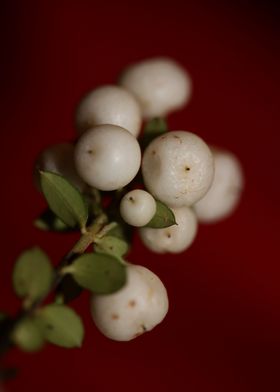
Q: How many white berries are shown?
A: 9